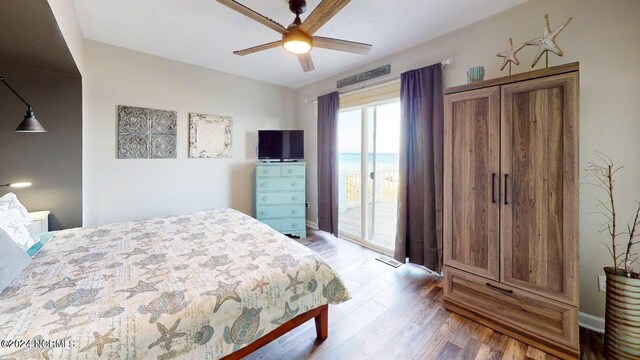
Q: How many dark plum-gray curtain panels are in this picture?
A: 2